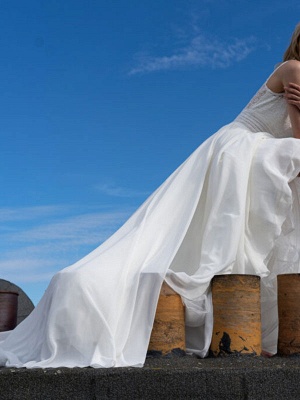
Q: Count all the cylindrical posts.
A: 4